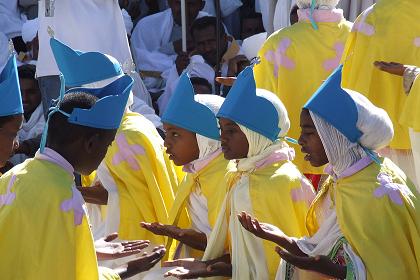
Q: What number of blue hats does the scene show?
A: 6